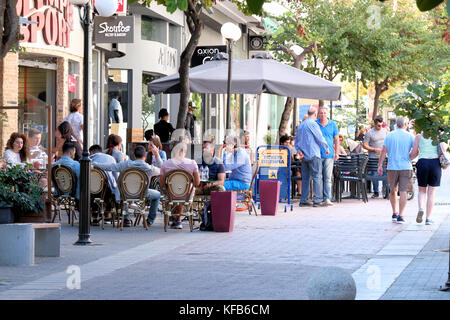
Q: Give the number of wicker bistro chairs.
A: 5